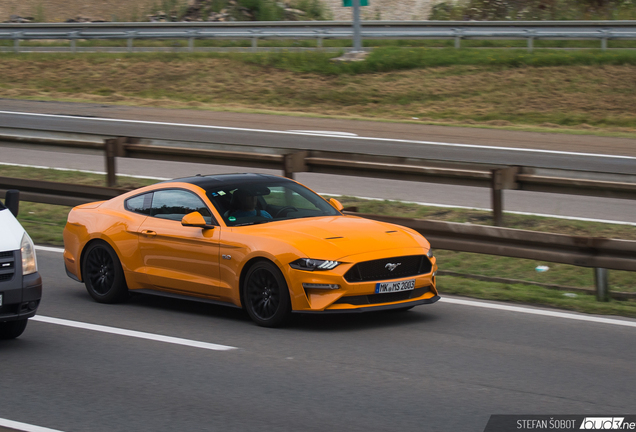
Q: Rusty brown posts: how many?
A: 3